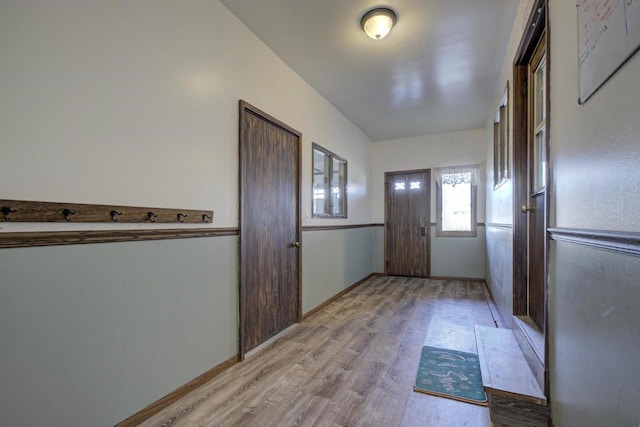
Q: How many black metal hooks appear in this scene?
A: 6